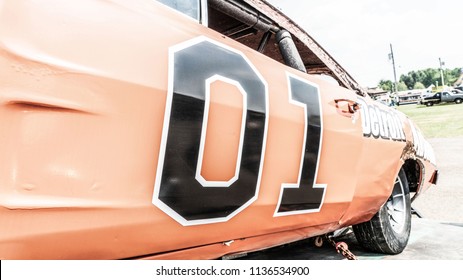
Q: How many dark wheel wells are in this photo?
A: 1